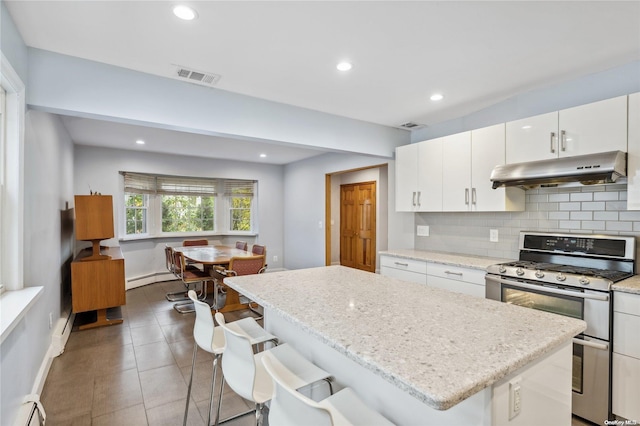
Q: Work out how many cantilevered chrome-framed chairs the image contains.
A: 6